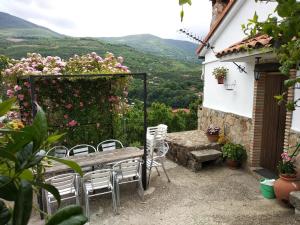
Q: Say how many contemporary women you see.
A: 0